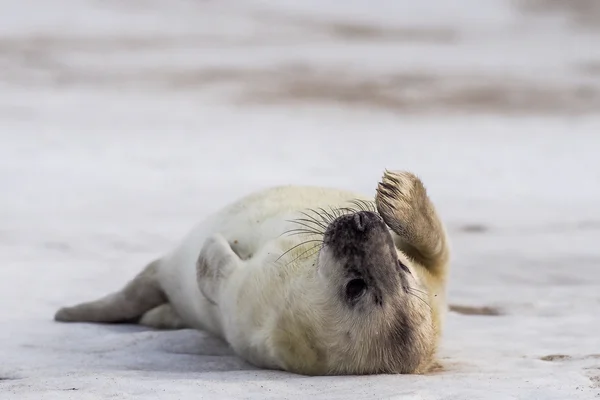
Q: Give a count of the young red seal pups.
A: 0